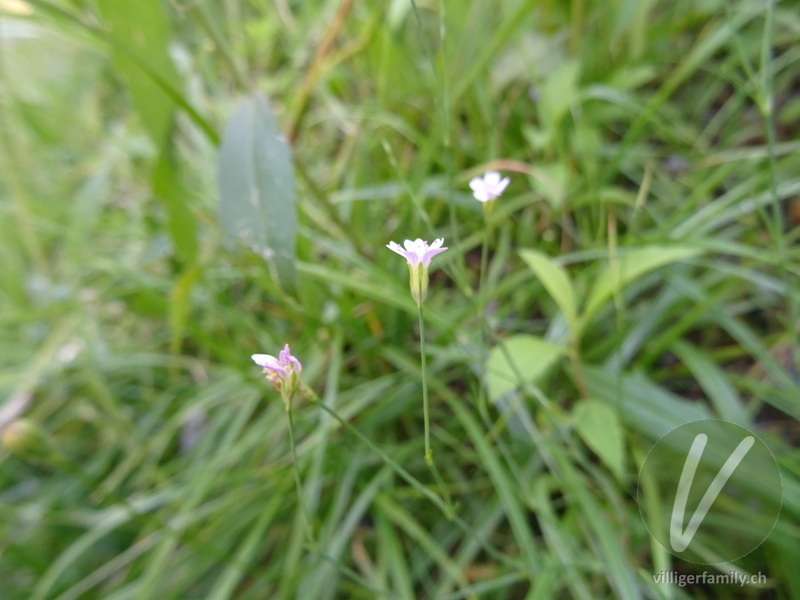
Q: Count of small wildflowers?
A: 3